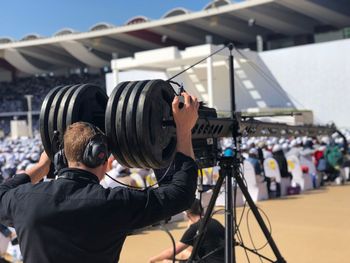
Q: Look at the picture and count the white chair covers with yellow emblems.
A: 2